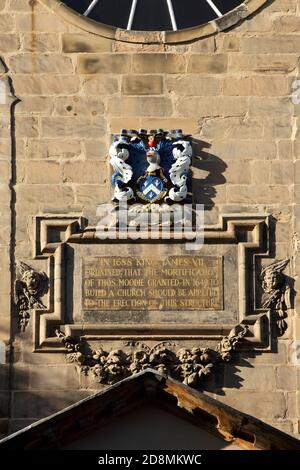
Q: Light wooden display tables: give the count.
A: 0